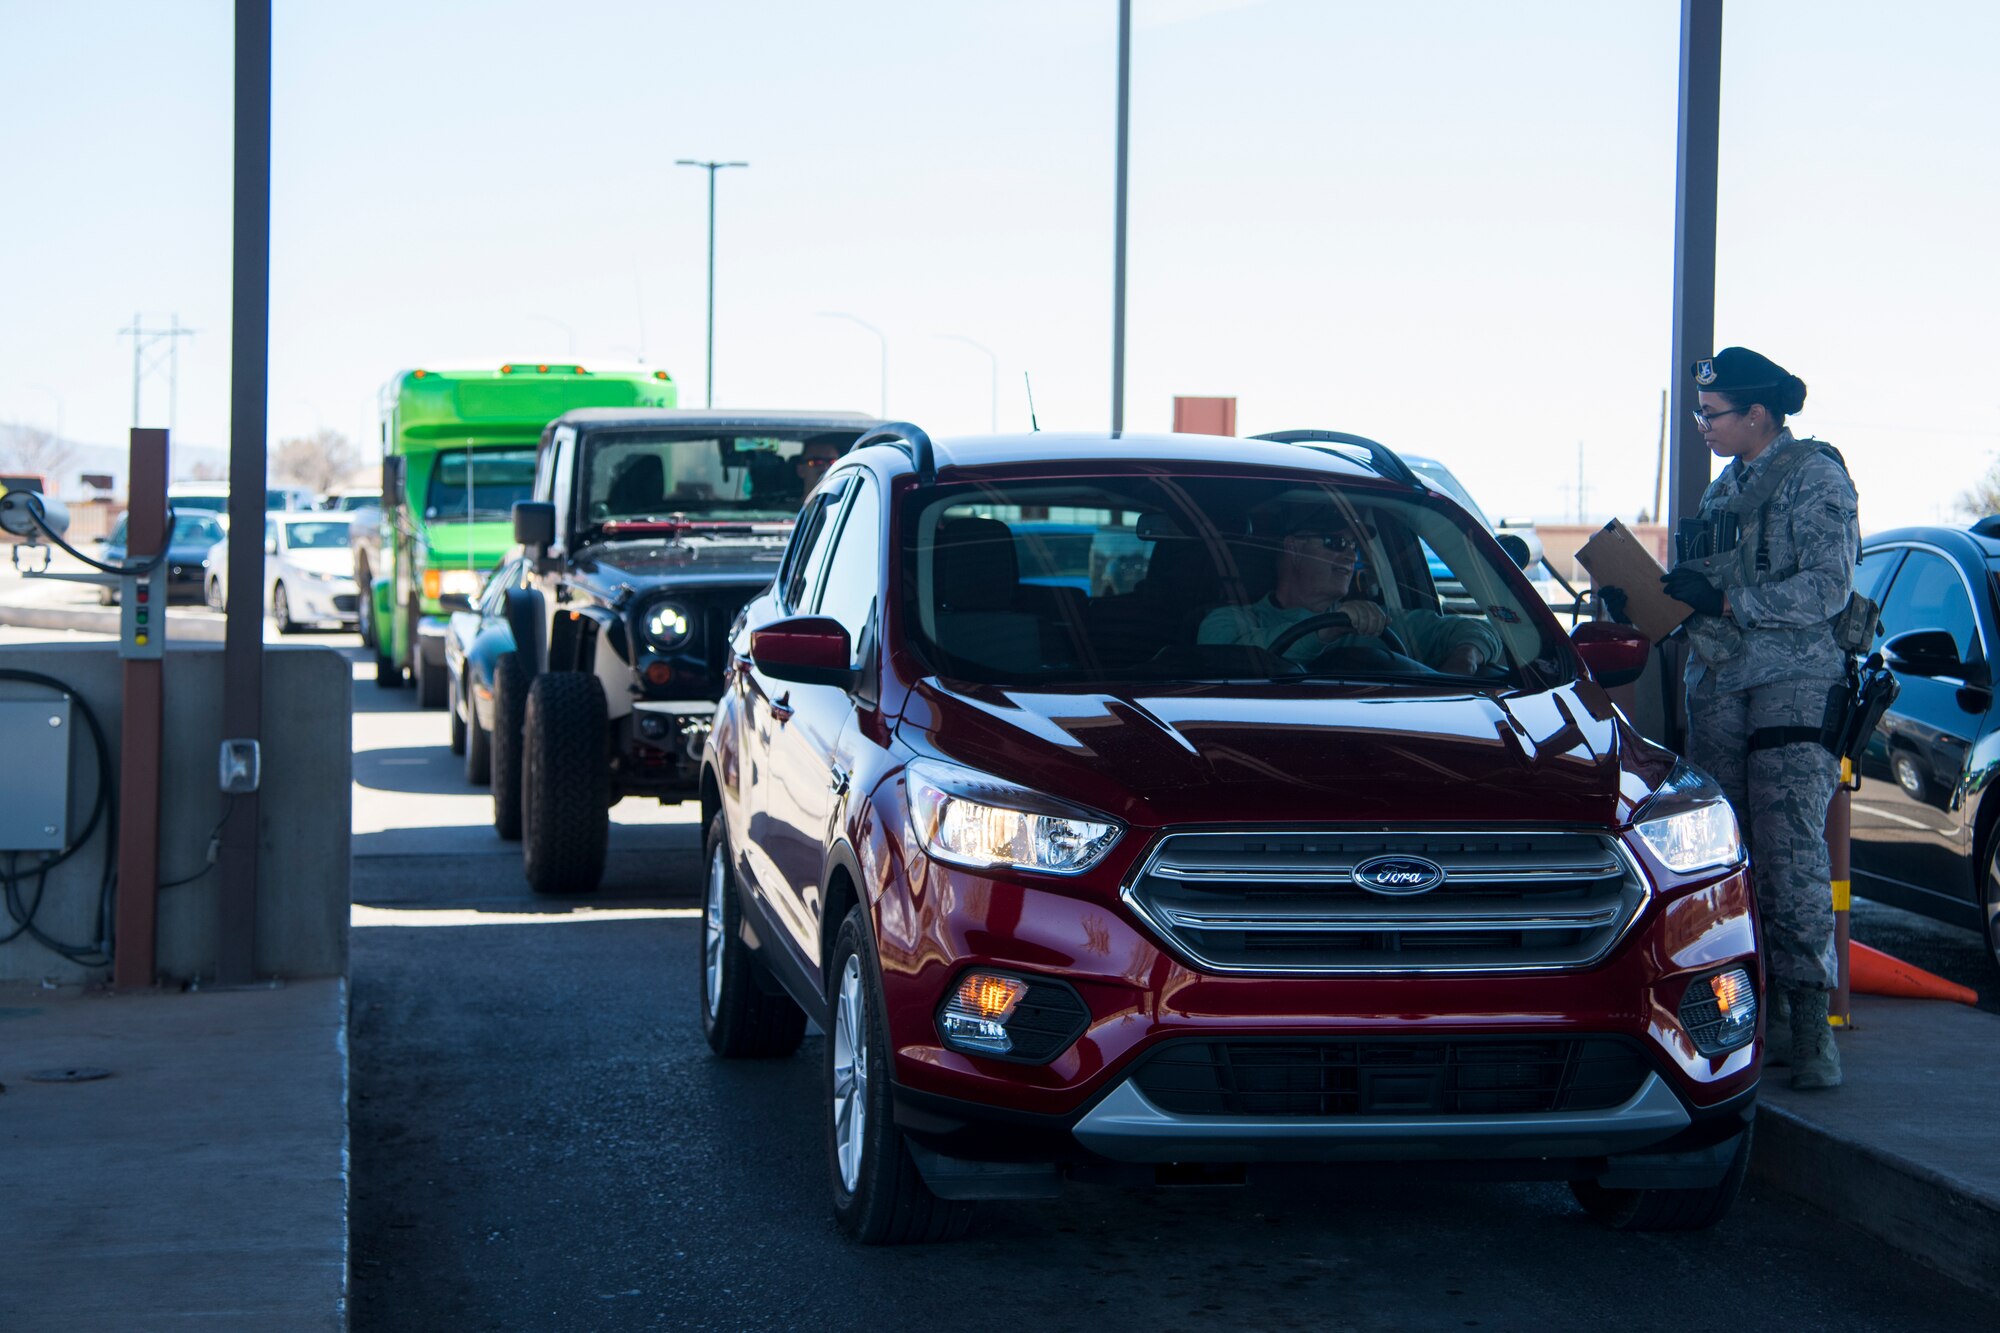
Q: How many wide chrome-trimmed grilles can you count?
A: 1